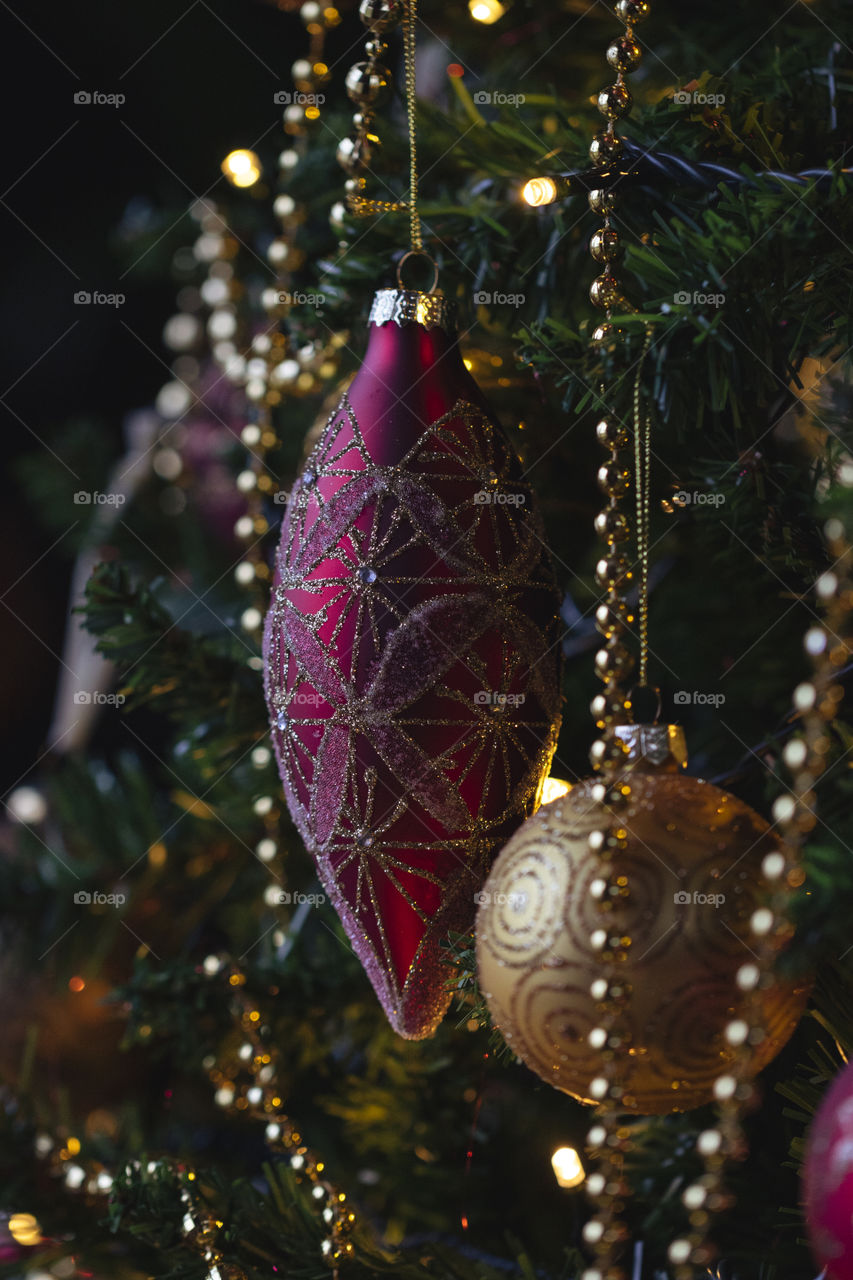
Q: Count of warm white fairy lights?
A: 6